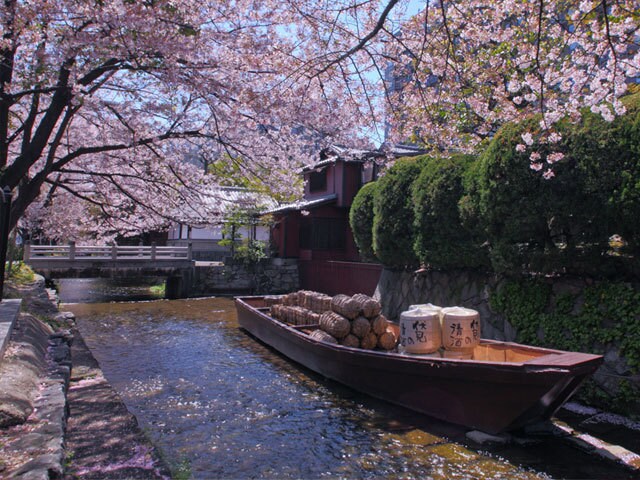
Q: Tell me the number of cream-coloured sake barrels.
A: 3